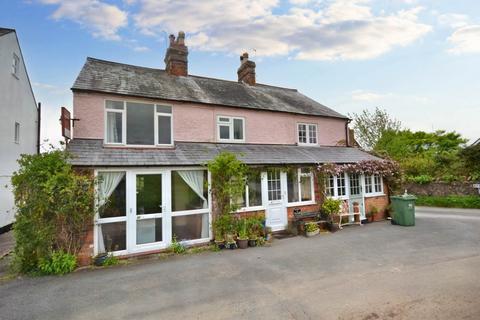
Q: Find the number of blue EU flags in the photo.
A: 0